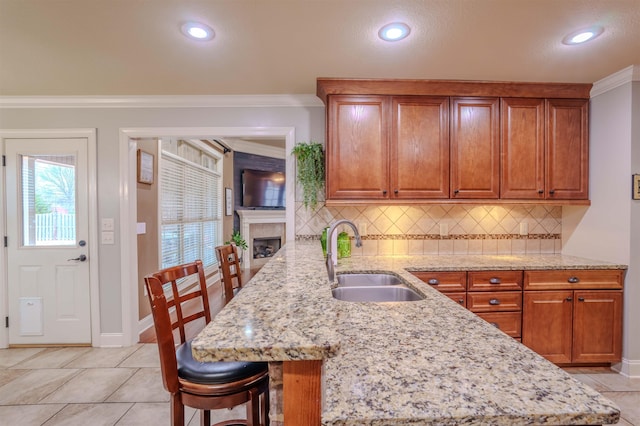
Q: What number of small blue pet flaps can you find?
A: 0